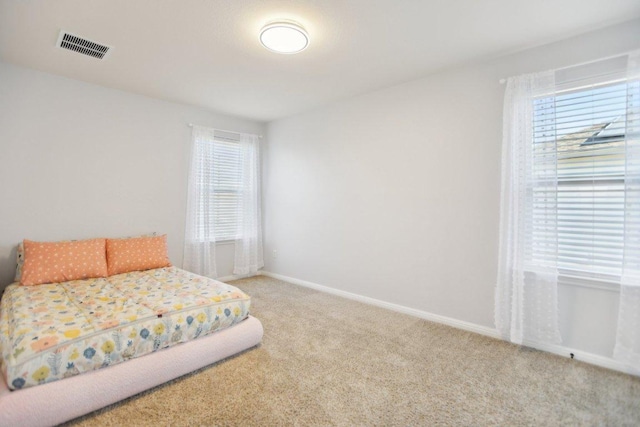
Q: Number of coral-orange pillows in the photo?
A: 2